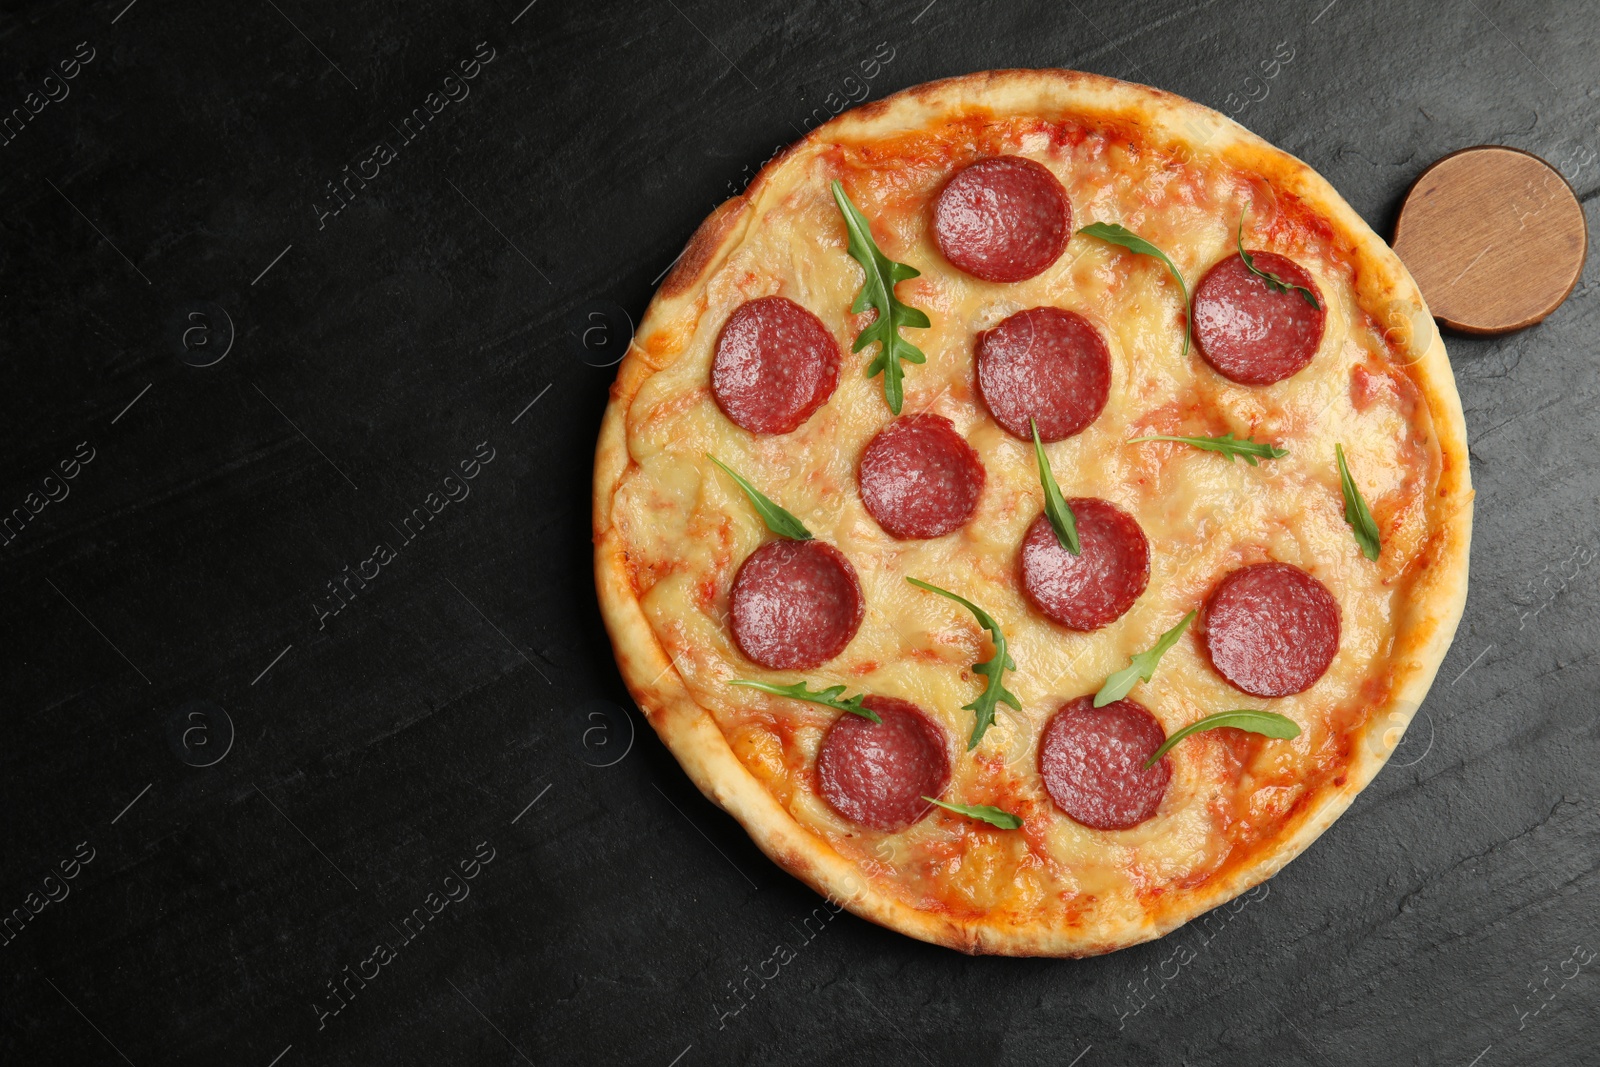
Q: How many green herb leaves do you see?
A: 12